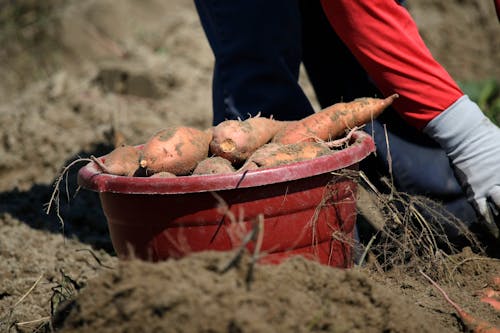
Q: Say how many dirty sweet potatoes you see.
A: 7